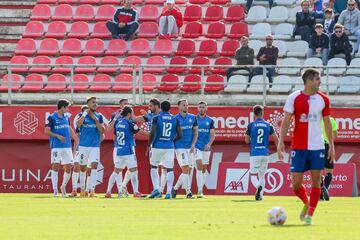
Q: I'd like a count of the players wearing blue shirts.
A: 10